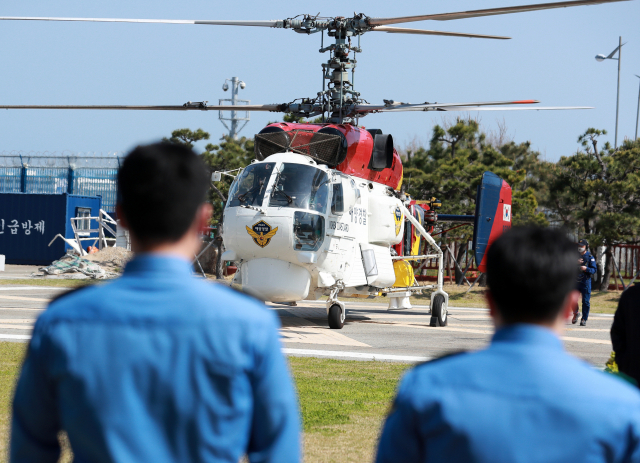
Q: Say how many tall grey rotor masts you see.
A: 1